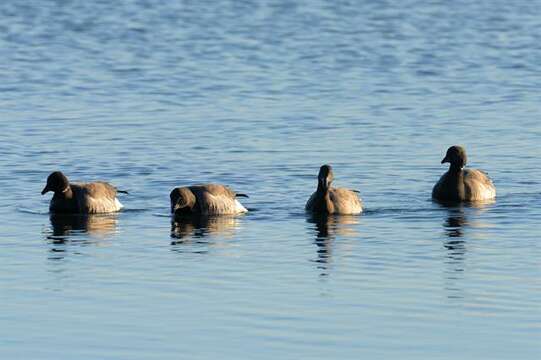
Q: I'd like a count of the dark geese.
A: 4